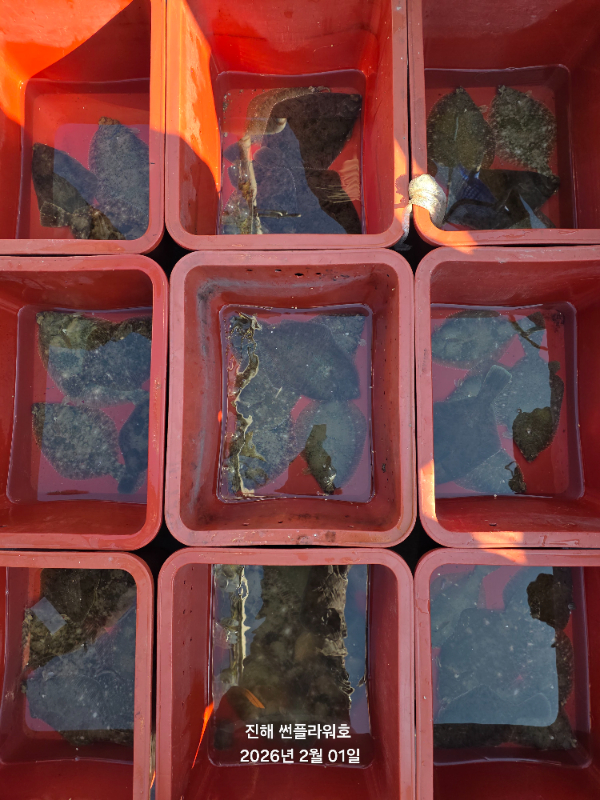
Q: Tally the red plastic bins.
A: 9